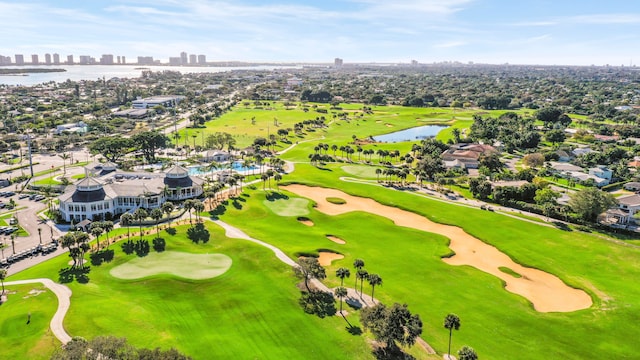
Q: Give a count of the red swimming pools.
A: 0